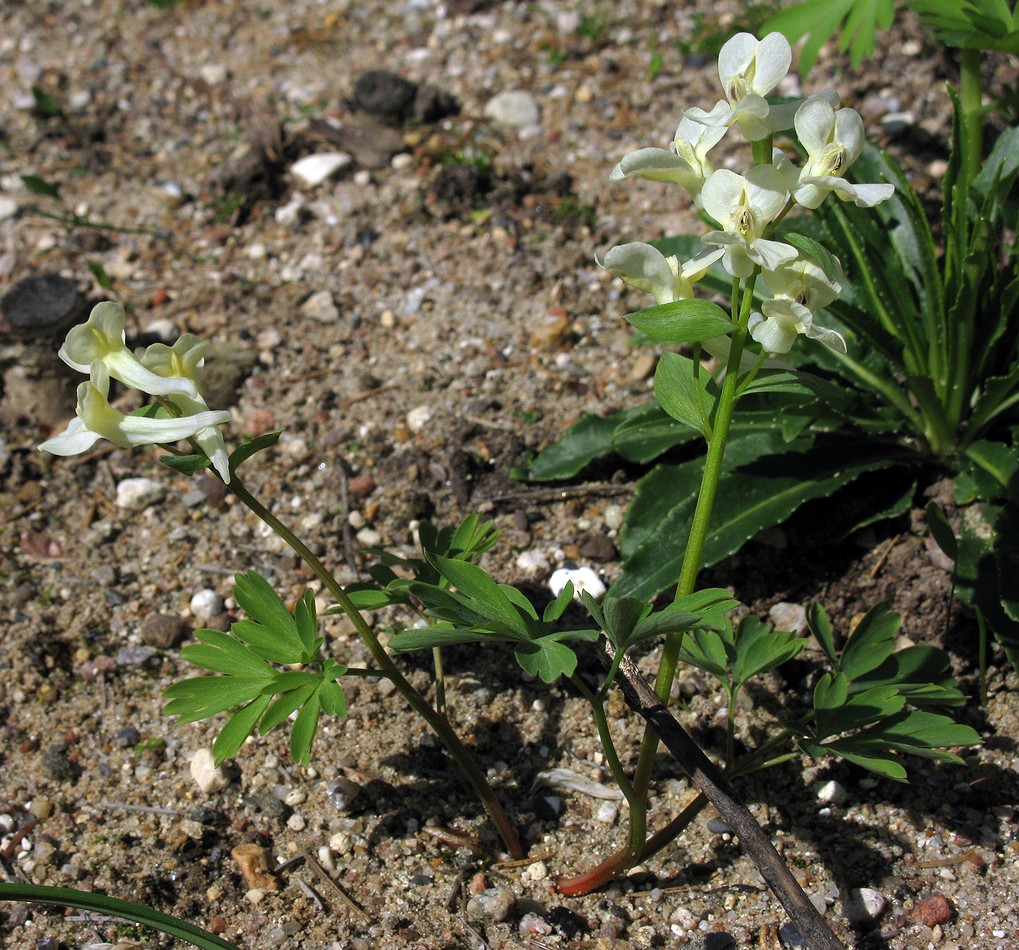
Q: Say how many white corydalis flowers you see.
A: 9